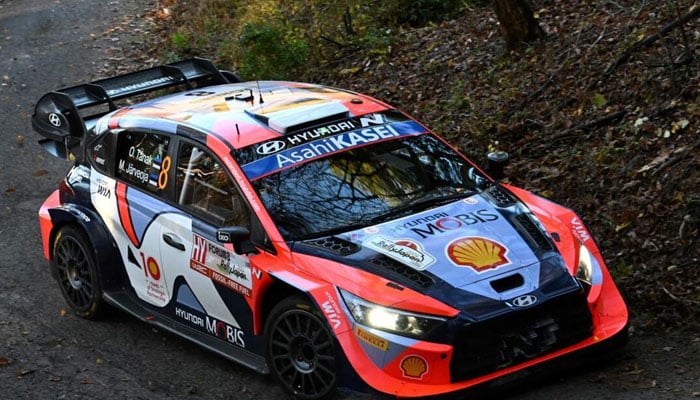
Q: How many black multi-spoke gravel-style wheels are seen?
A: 2